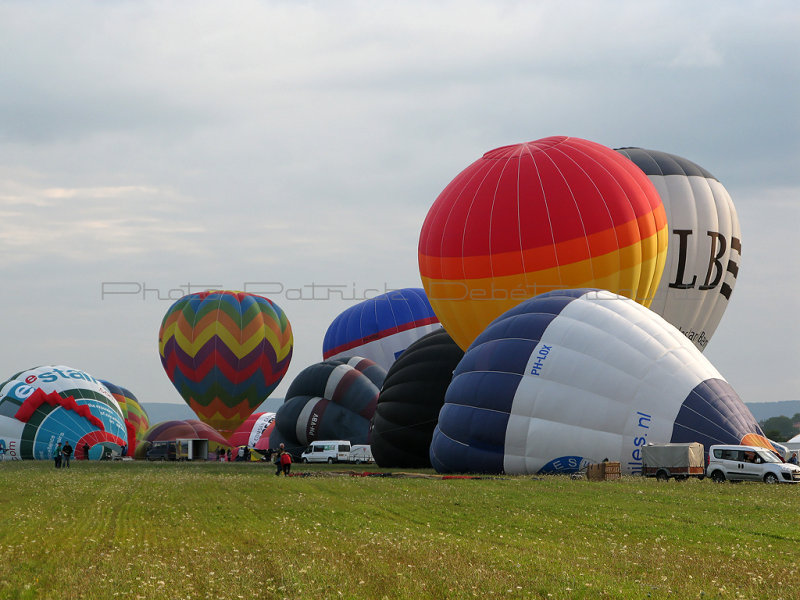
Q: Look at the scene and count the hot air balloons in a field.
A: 11